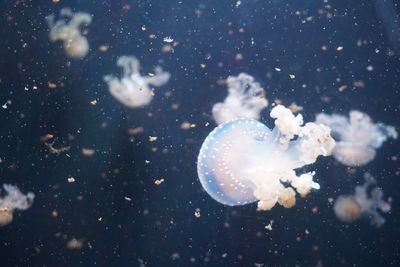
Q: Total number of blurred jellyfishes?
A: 6